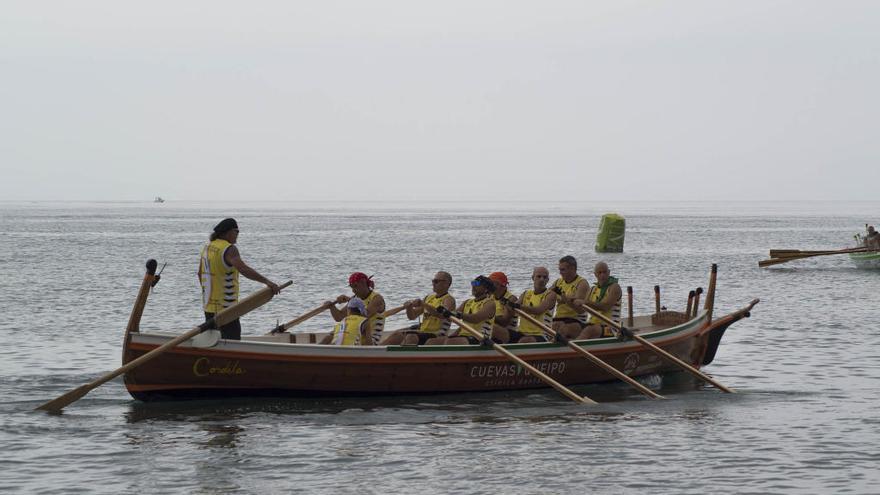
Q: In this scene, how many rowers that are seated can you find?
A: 8